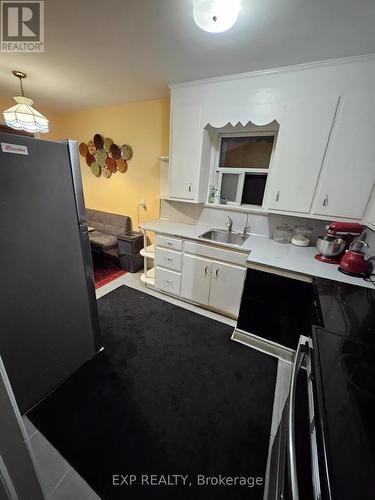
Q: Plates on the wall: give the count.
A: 12